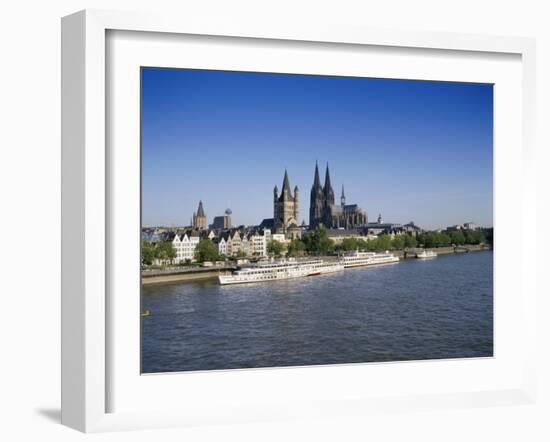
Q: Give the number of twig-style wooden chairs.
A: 0